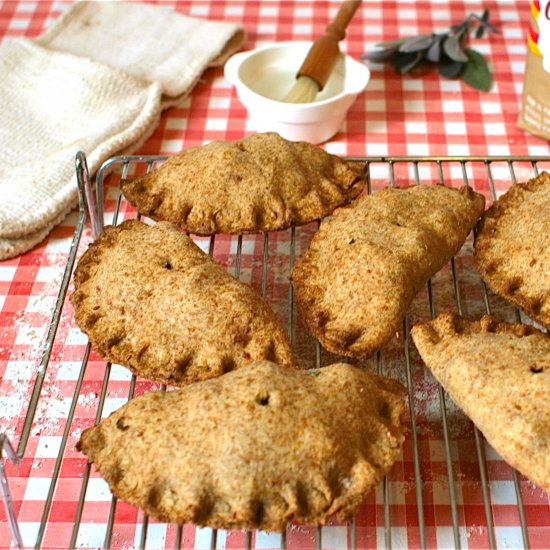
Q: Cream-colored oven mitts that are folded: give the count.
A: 1